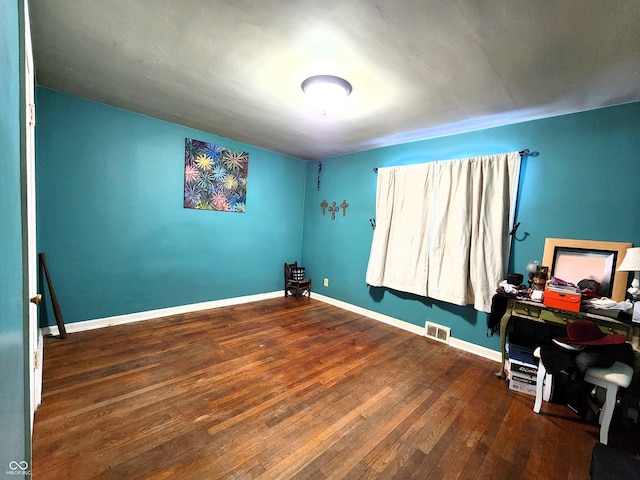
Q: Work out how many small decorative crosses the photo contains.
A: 3